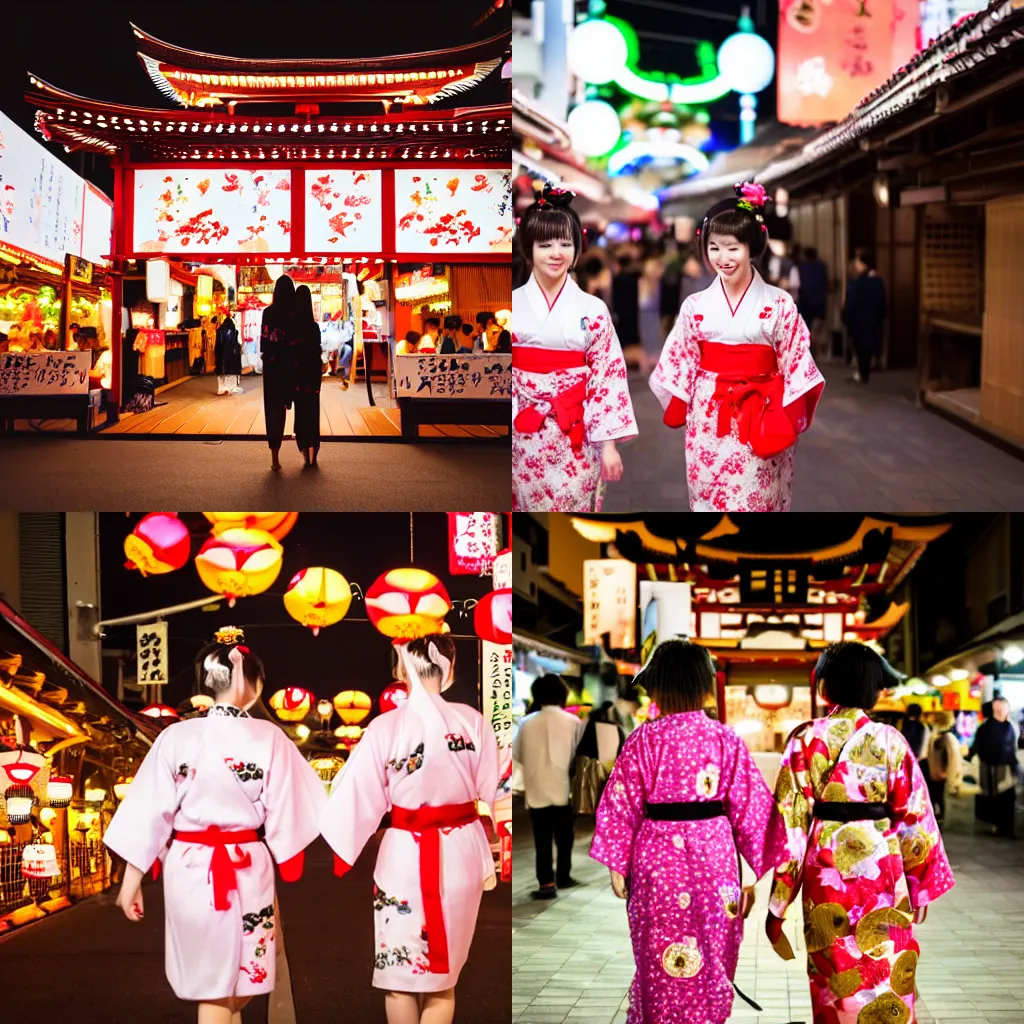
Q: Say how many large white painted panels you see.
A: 3